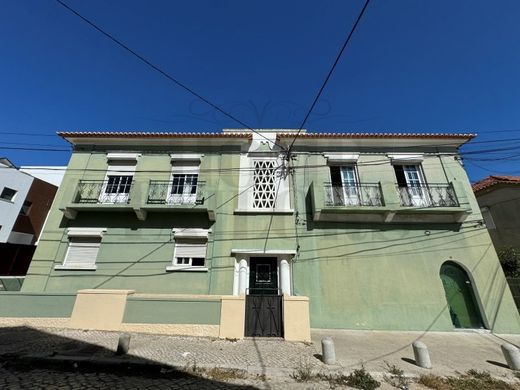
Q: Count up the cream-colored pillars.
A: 3